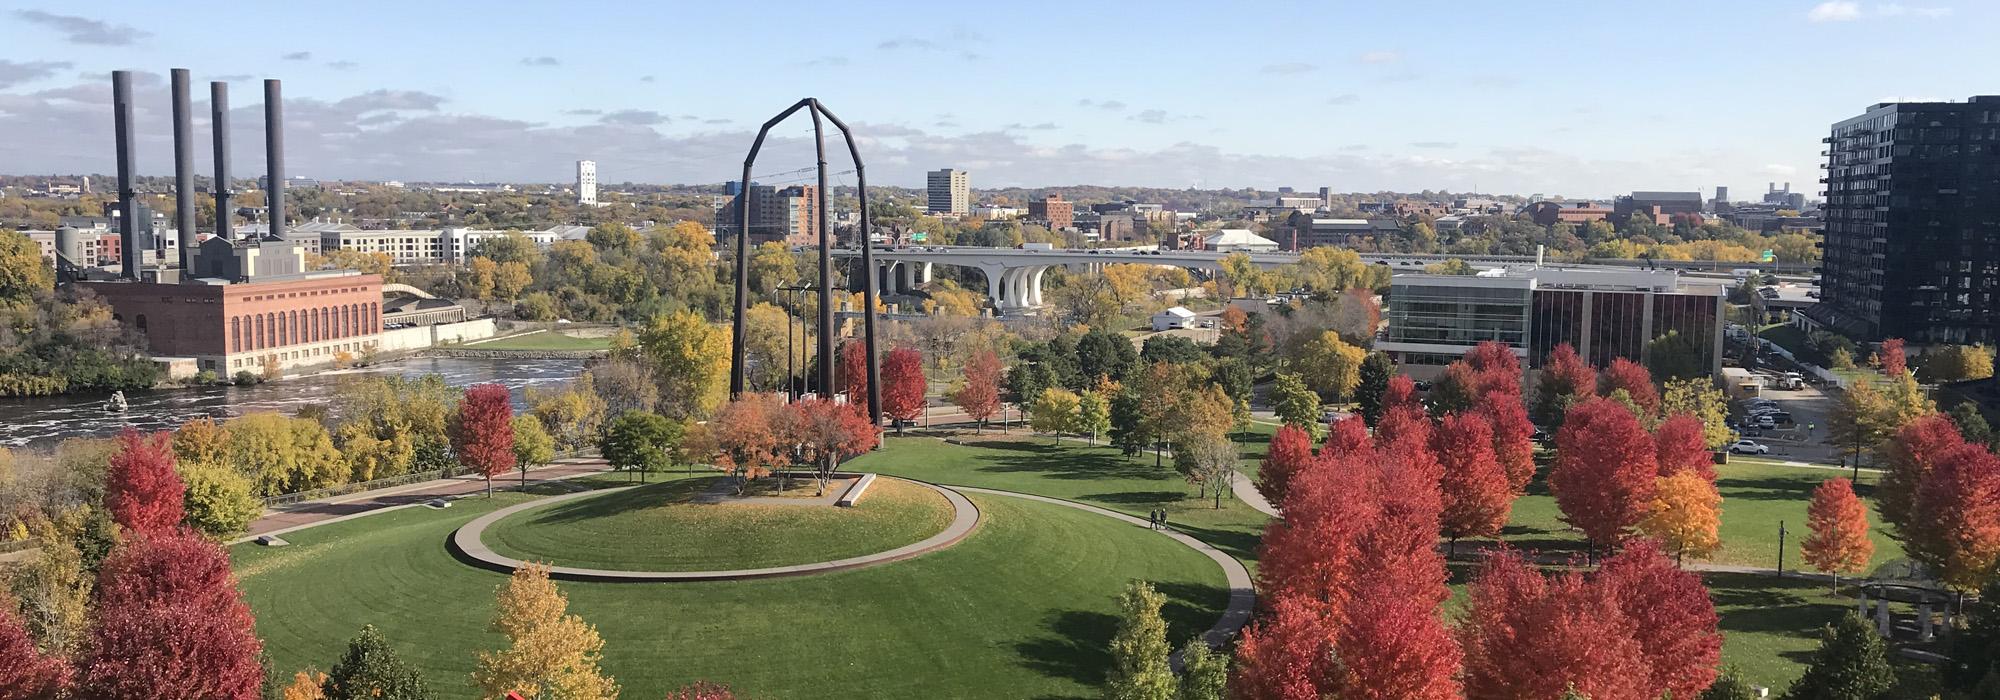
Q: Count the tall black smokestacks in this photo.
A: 4